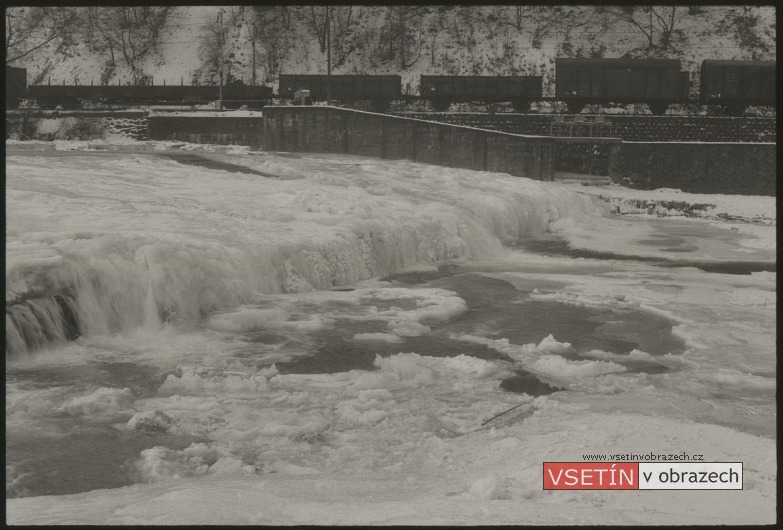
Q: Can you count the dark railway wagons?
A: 6